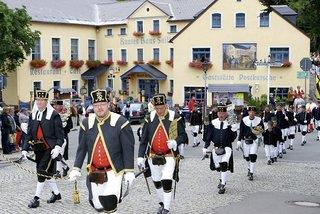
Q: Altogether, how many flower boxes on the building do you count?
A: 13